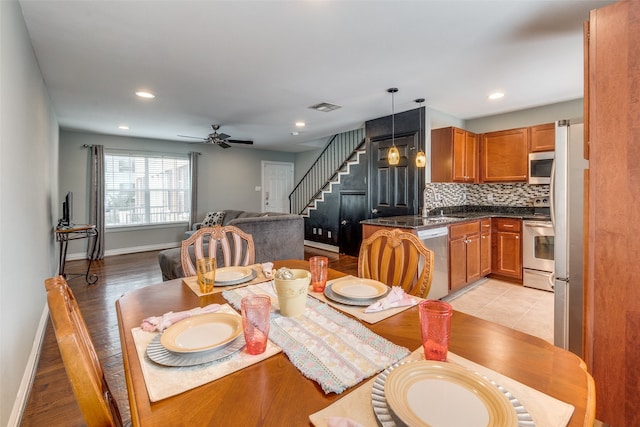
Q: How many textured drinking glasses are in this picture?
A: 4